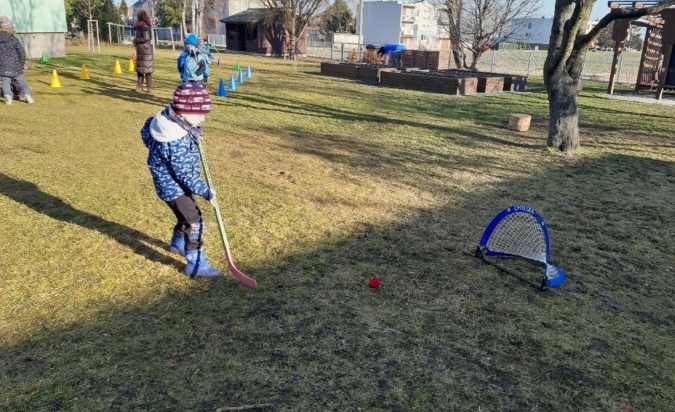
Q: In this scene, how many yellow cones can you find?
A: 4